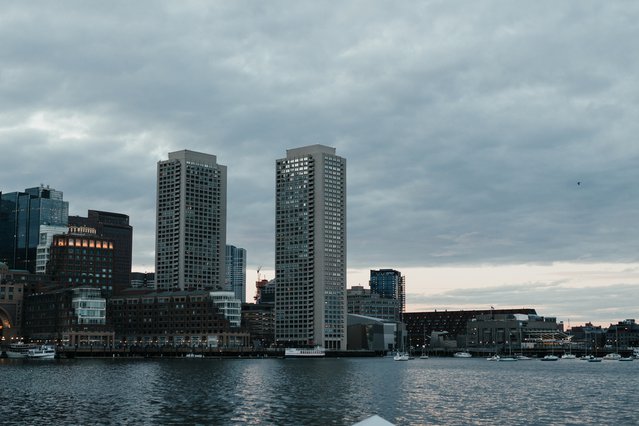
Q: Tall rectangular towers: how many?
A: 2